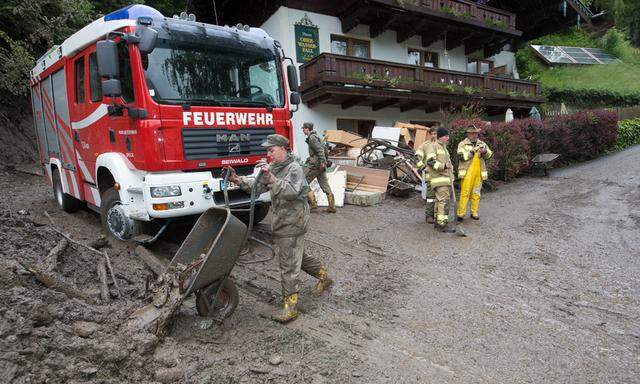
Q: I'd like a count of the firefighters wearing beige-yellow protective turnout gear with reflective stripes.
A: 3